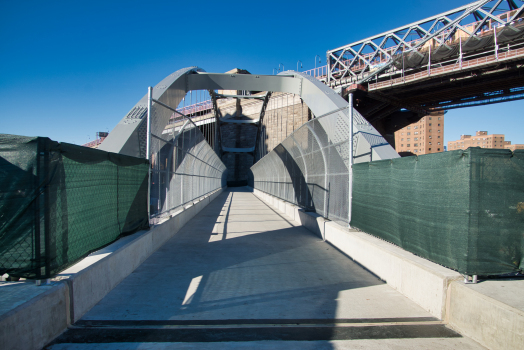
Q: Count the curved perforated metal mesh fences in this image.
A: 2